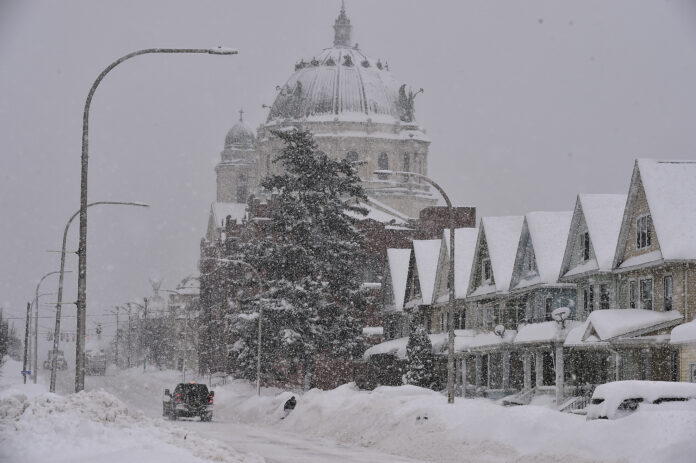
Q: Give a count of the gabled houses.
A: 7